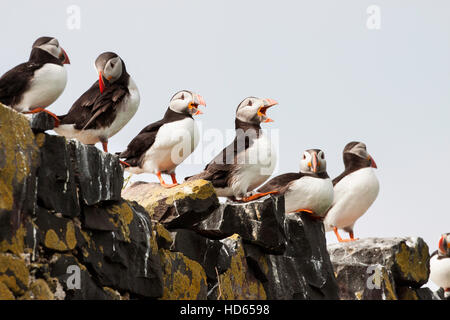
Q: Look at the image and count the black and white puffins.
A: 7